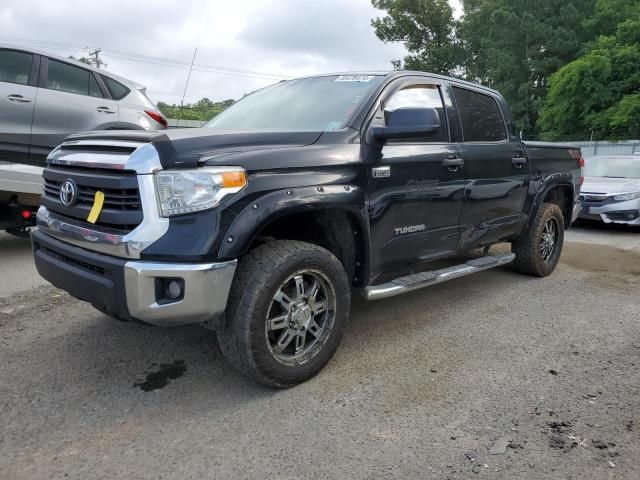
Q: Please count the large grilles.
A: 1